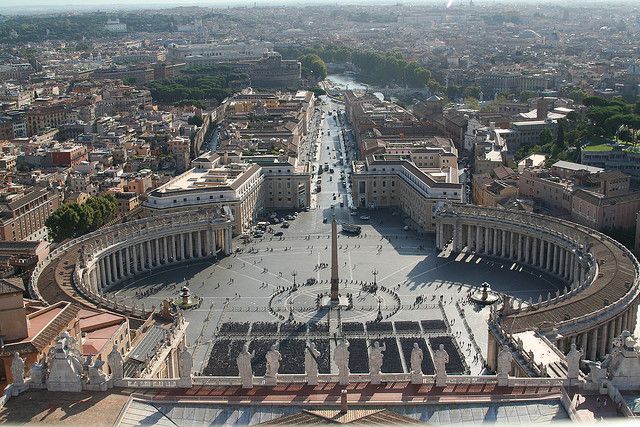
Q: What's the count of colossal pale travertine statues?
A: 12